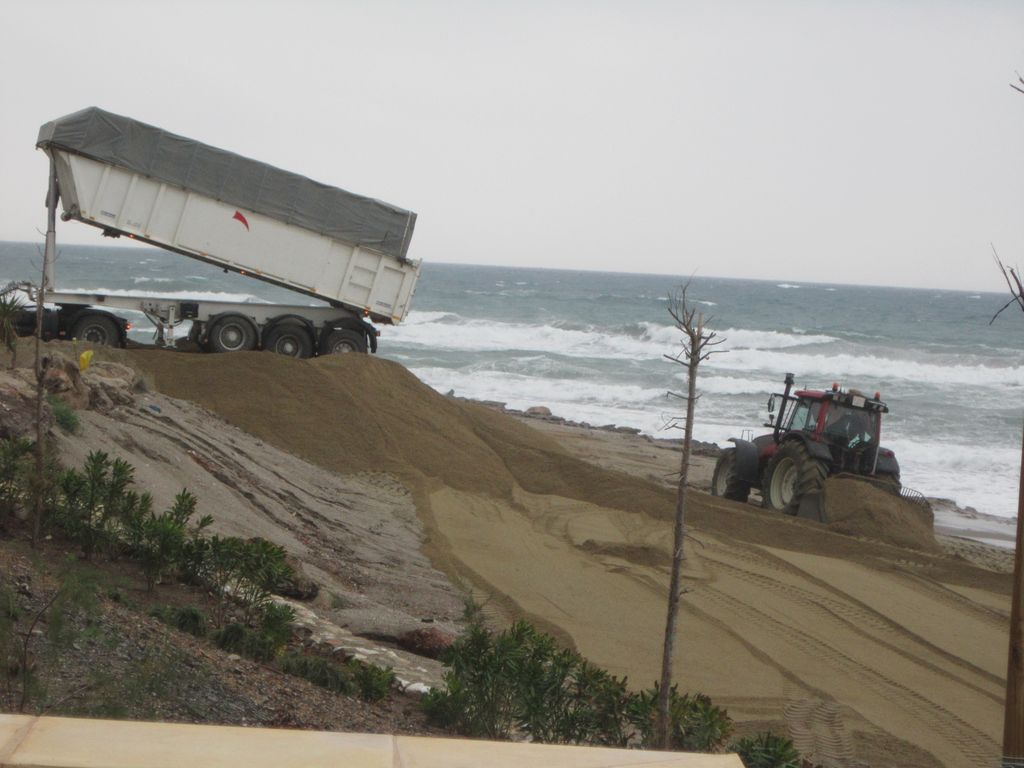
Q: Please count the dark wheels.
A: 6